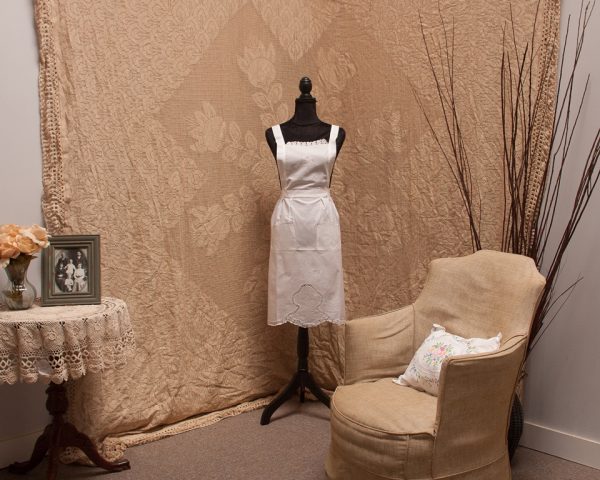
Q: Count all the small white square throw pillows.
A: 1